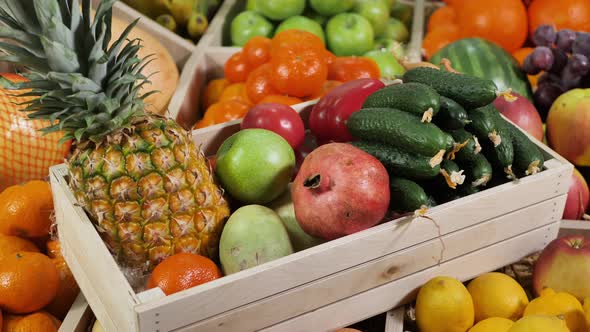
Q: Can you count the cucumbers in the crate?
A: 12